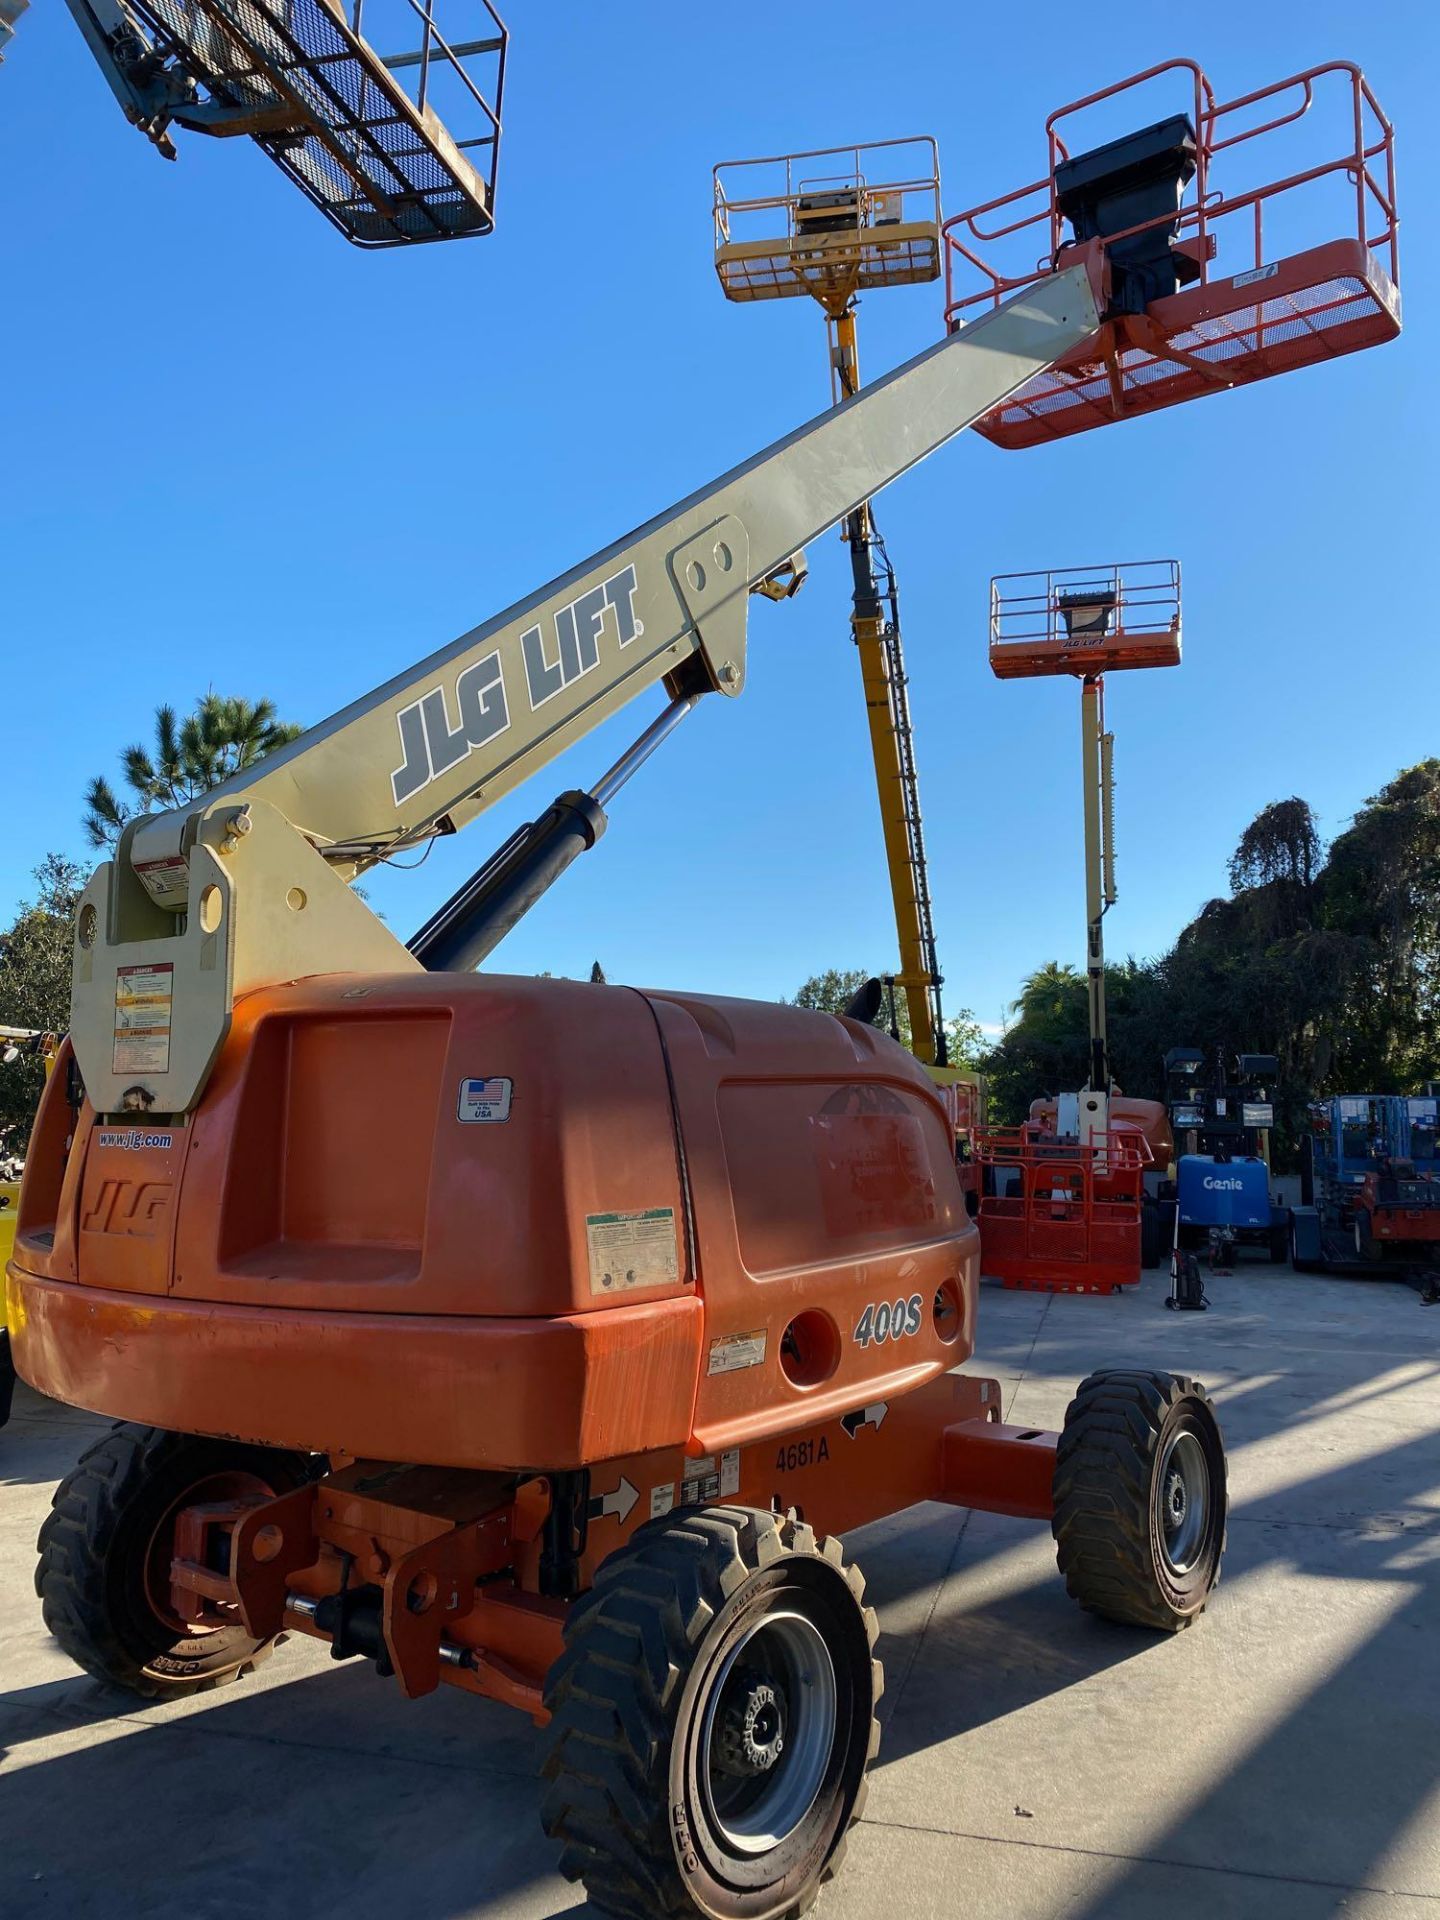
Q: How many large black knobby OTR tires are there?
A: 3